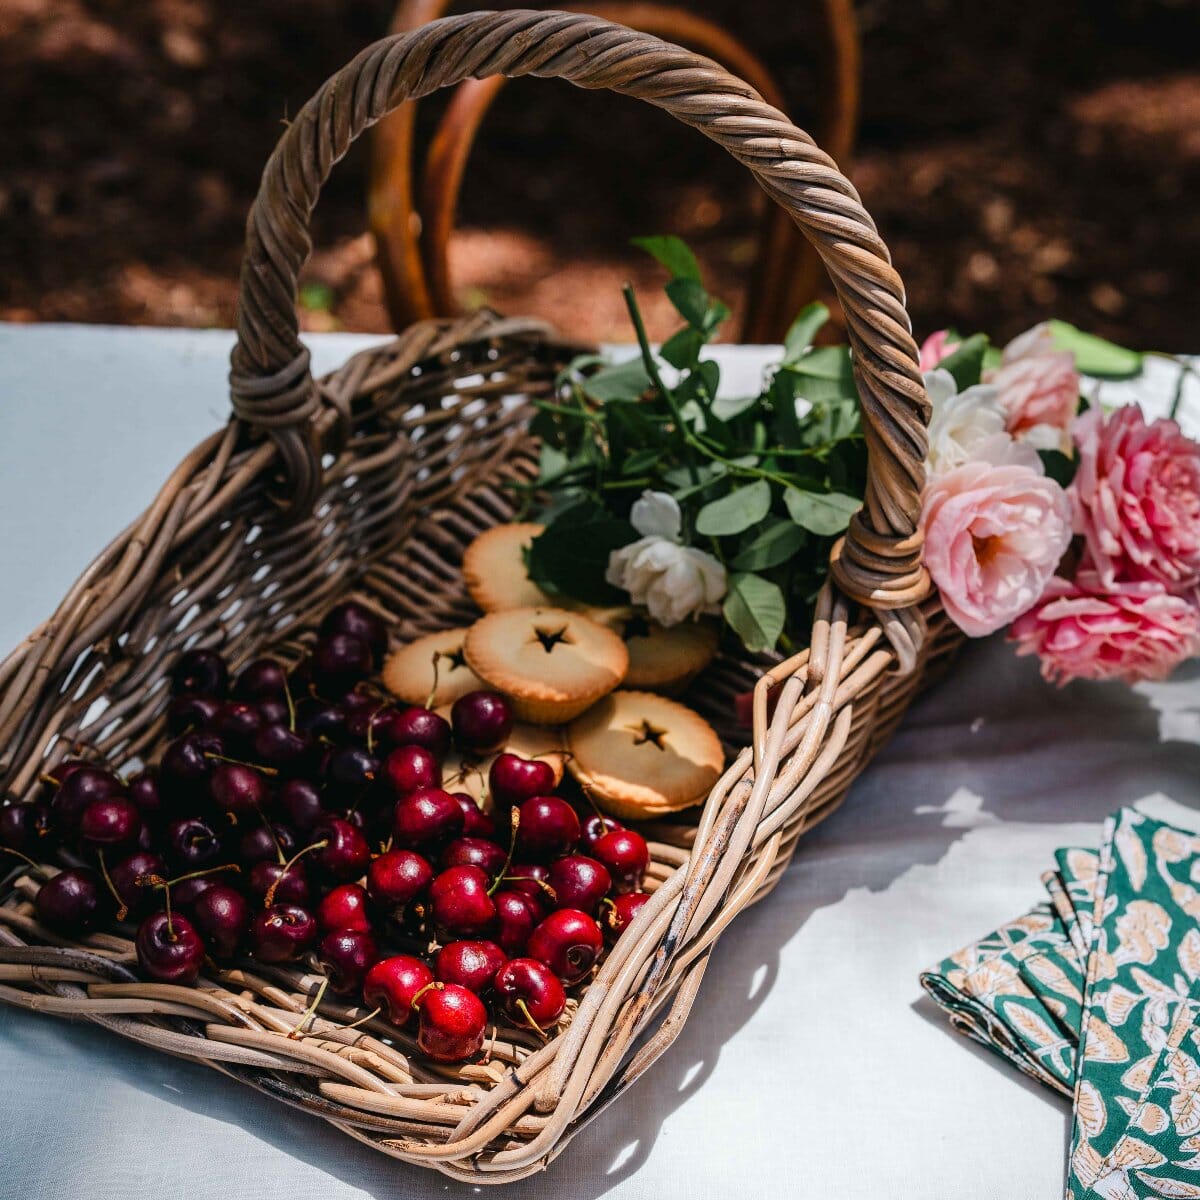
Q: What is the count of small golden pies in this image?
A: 6